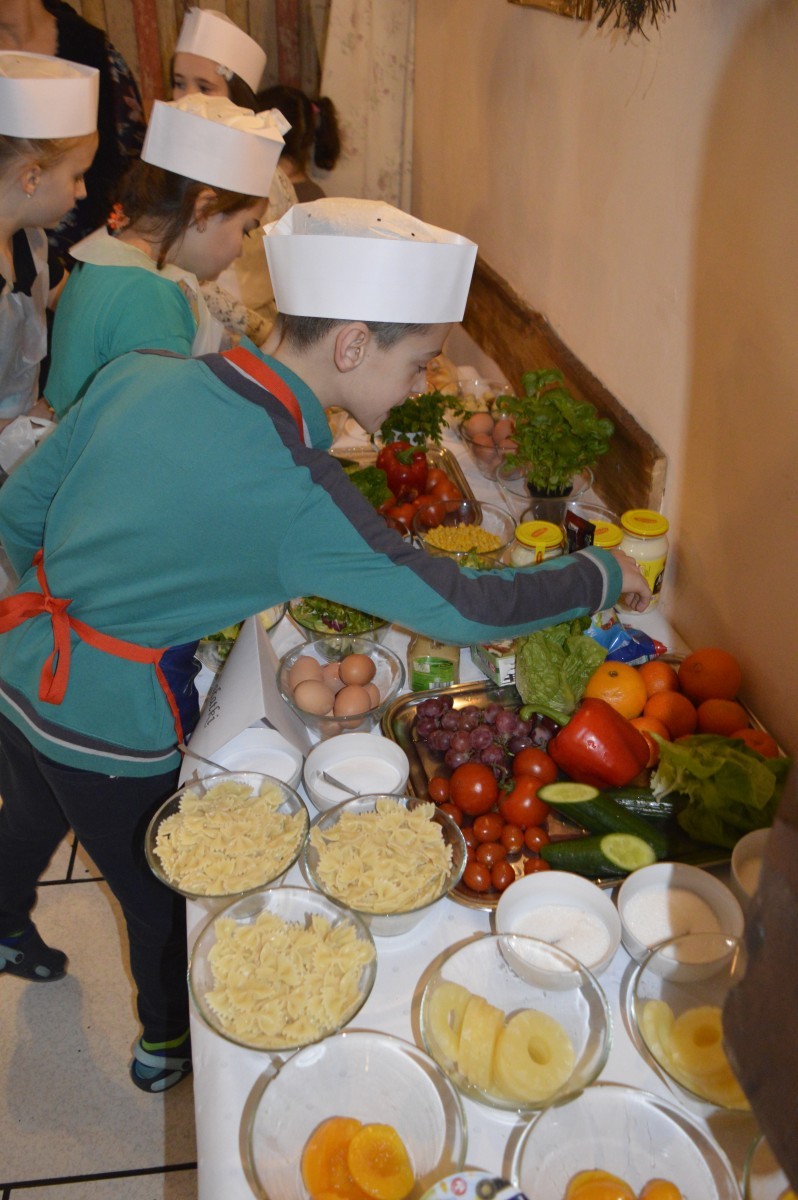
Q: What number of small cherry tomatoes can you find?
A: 11